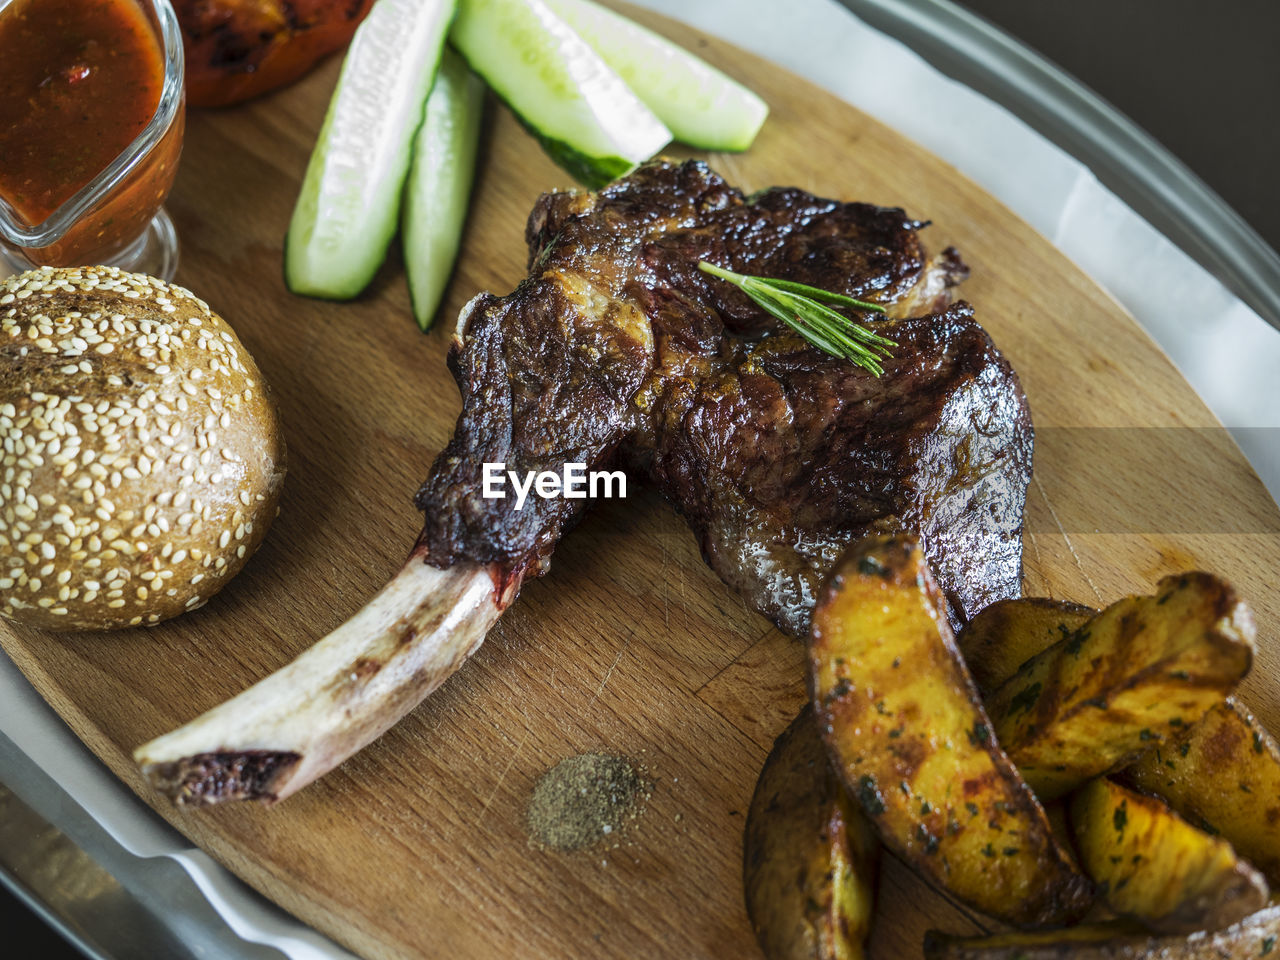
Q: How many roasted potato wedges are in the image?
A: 7